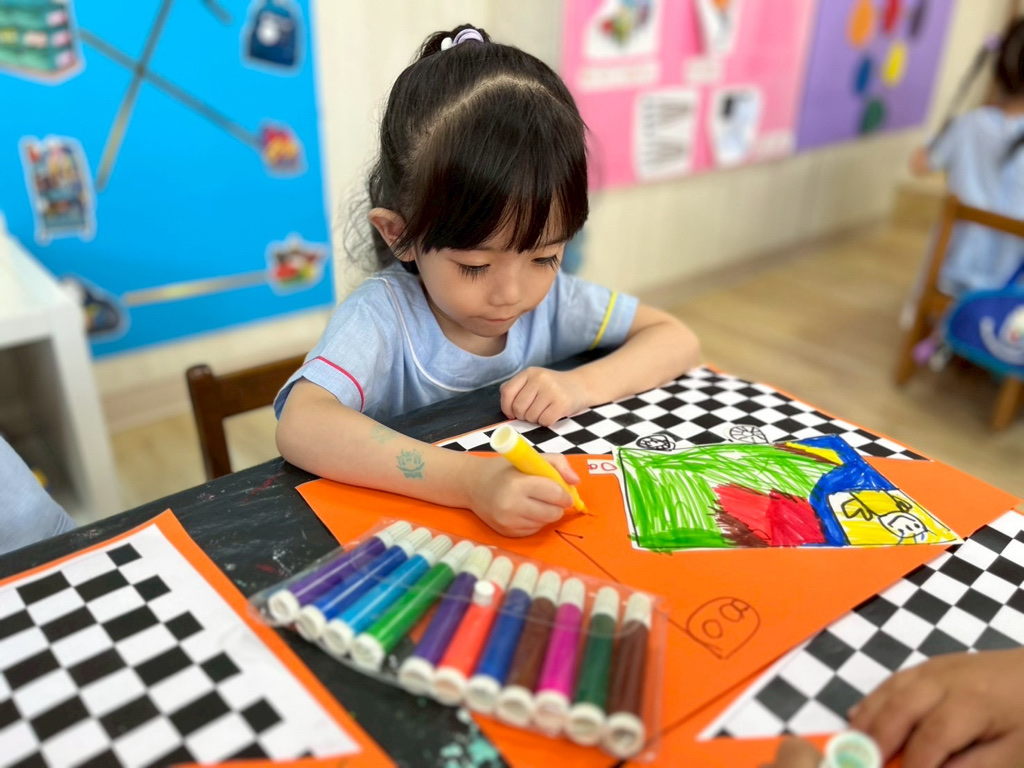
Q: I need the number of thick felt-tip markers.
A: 12